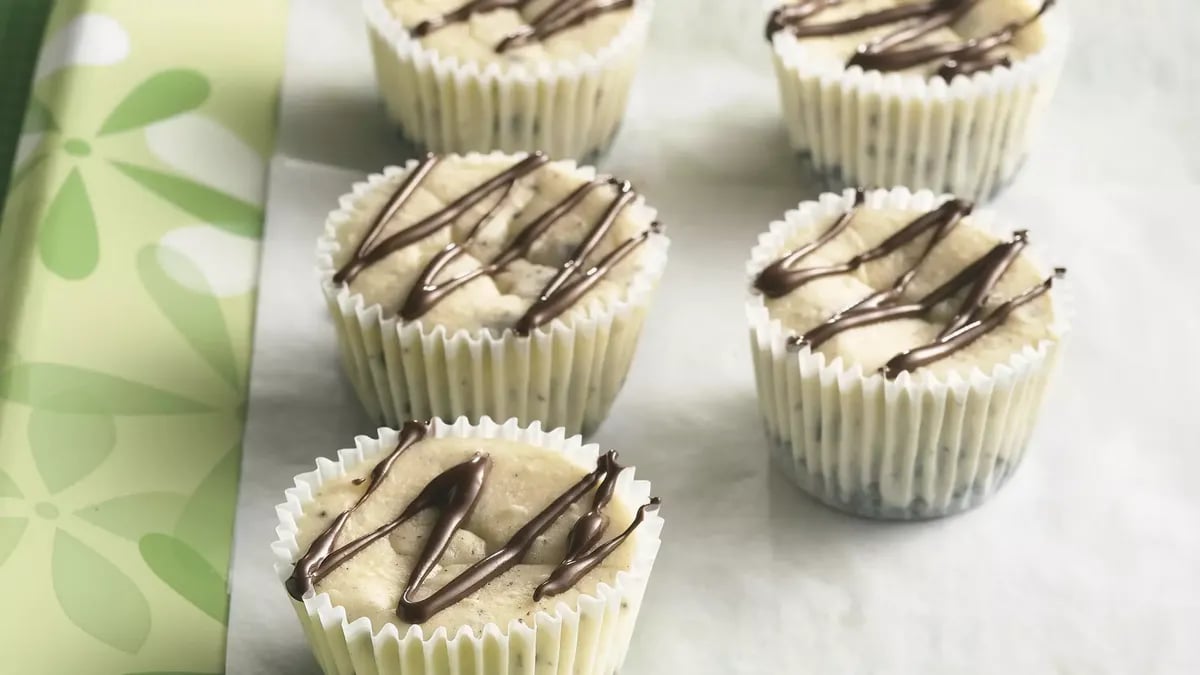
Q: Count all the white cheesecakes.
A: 5